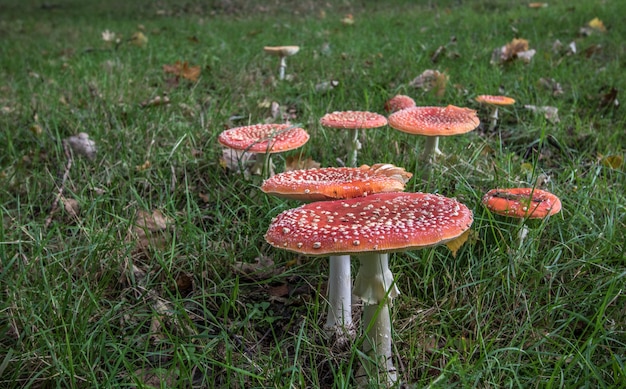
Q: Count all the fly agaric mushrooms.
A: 9